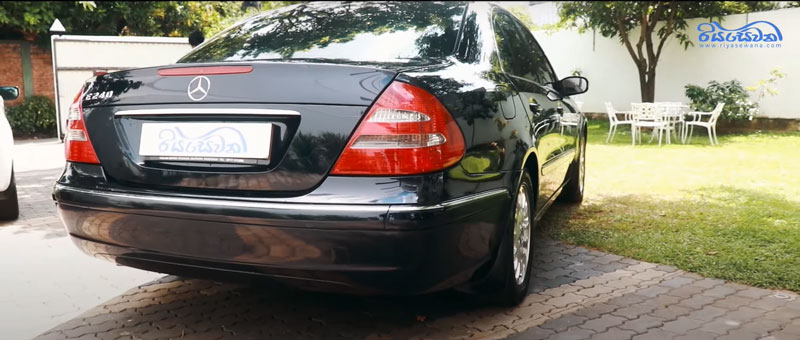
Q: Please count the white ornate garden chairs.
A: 4